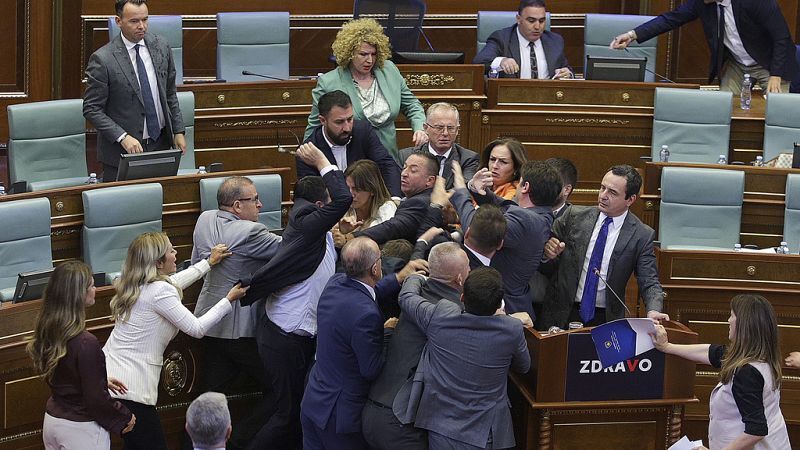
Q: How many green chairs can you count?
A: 13